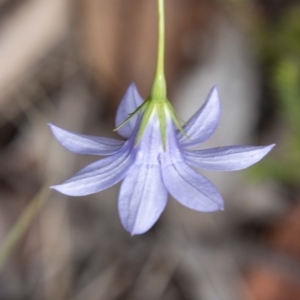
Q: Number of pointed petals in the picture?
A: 7